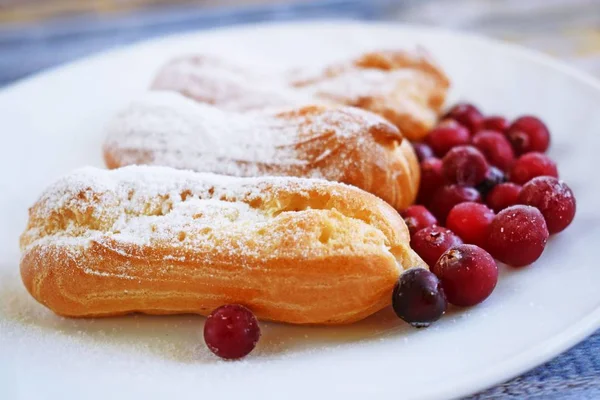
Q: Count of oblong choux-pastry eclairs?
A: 3